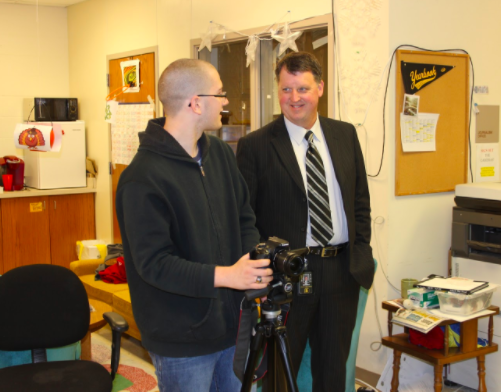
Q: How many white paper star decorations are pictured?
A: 3